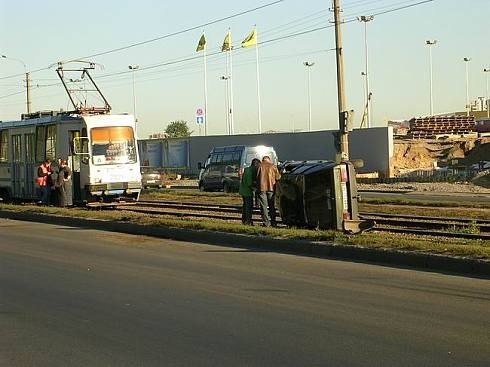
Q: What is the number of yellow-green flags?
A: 3